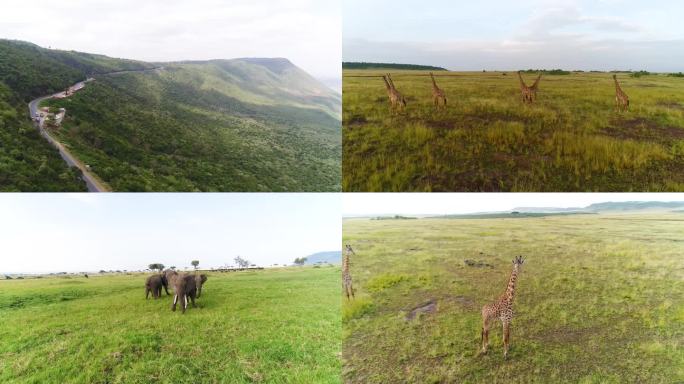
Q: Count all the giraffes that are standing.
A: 8